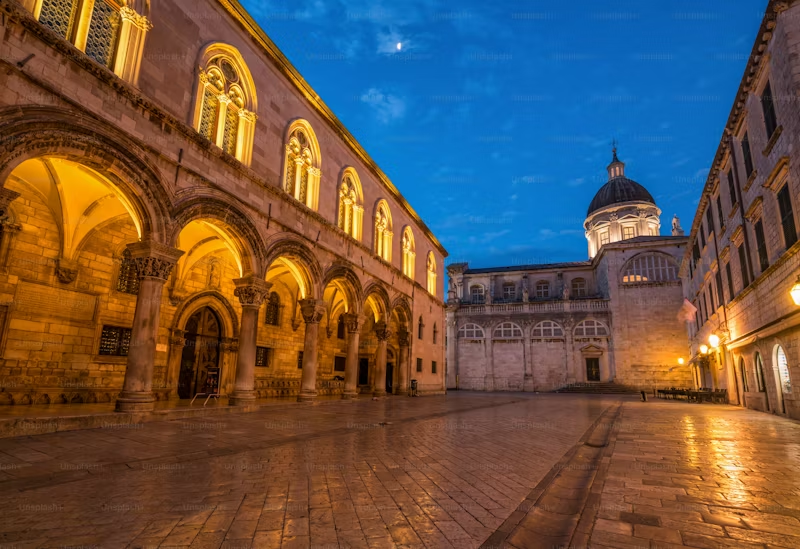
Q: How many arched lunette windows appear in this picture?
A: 5